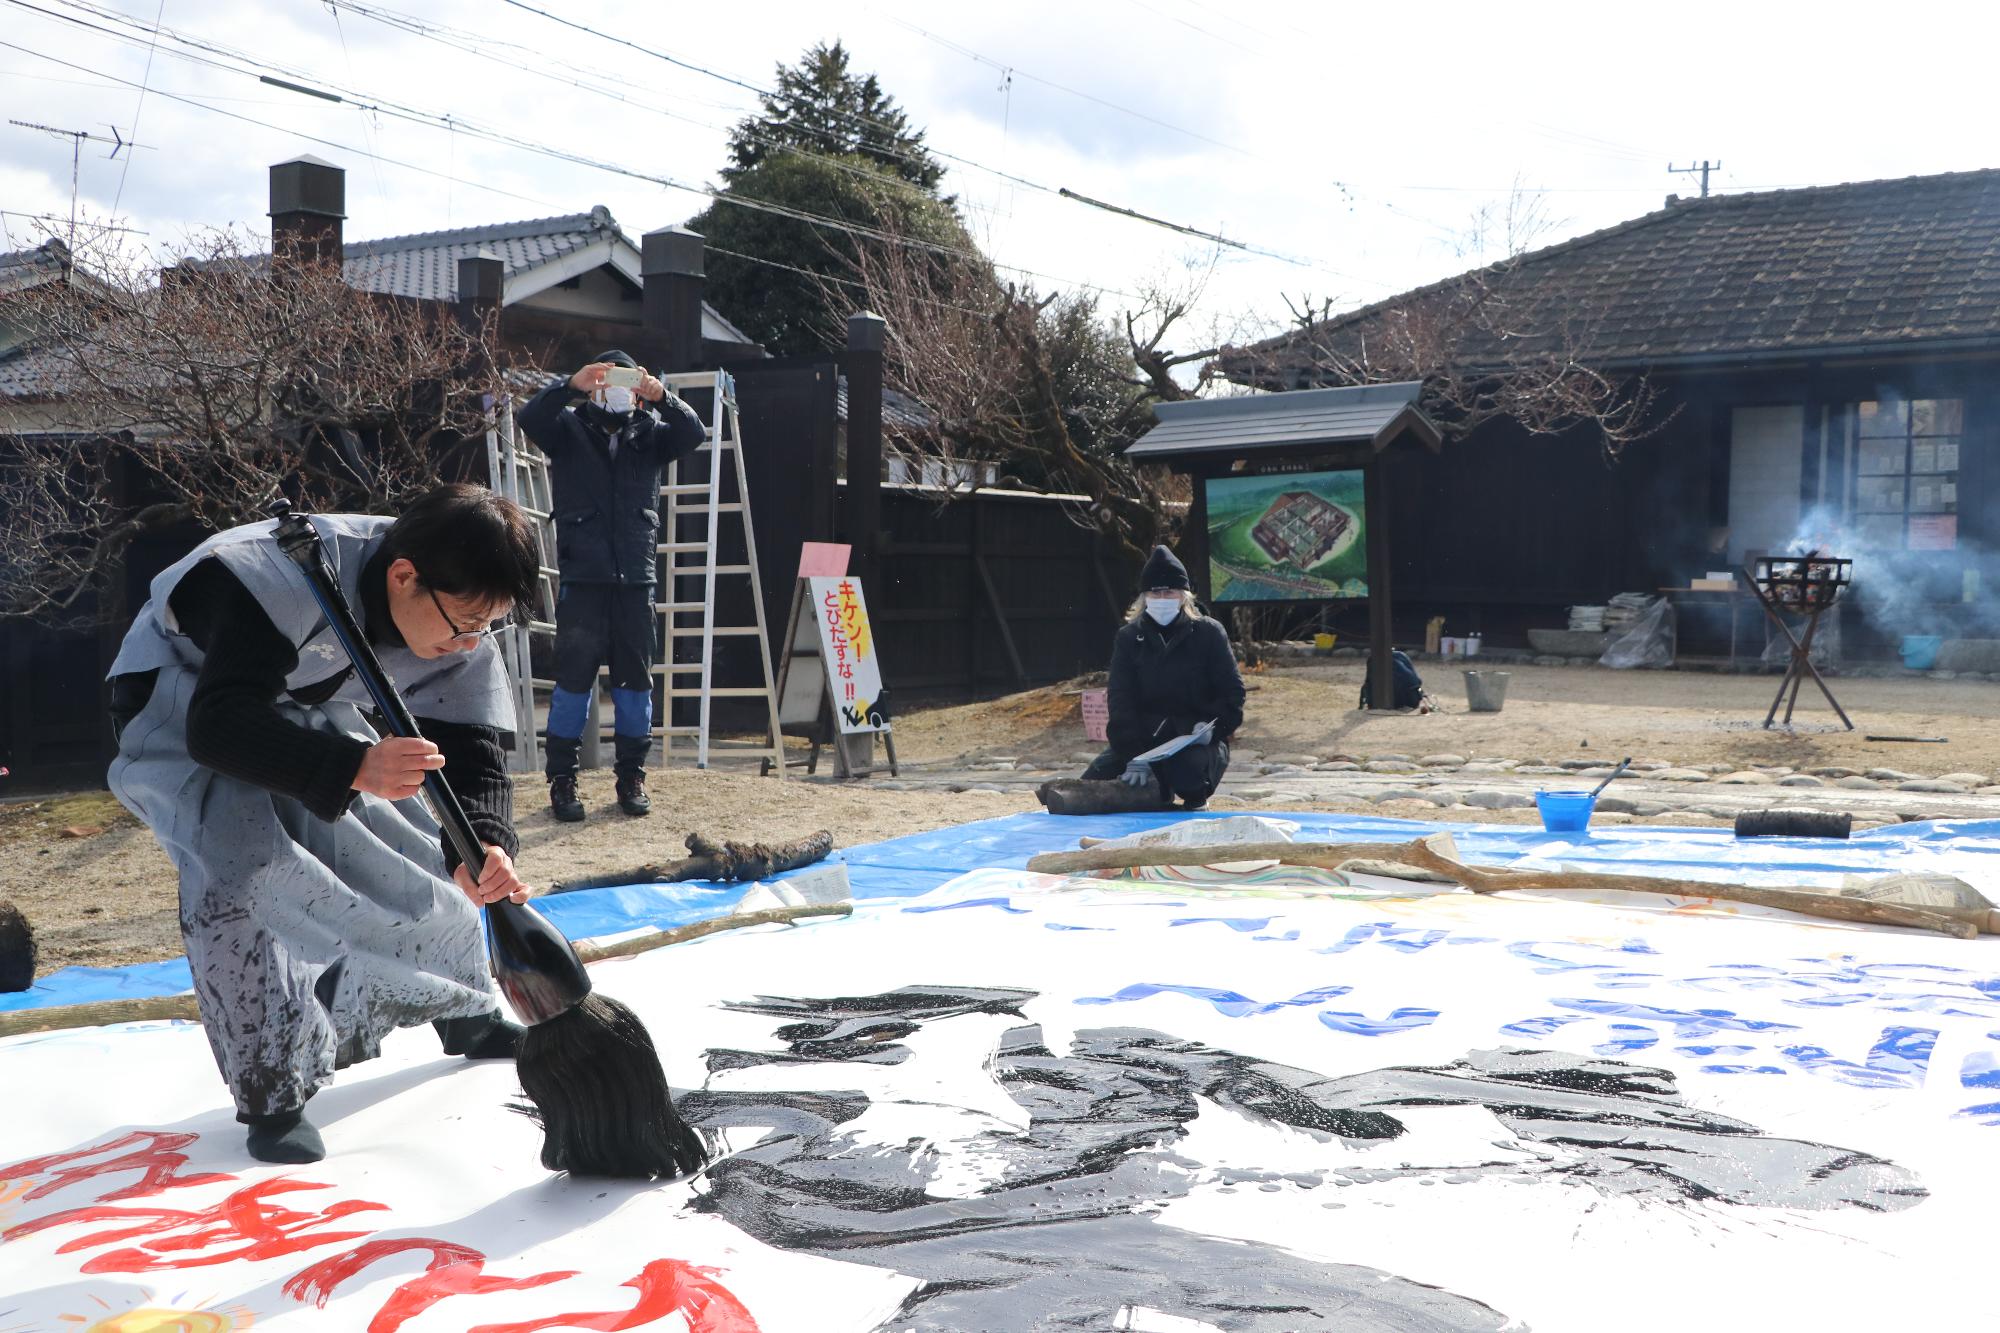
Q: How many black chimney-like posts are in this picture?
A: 4